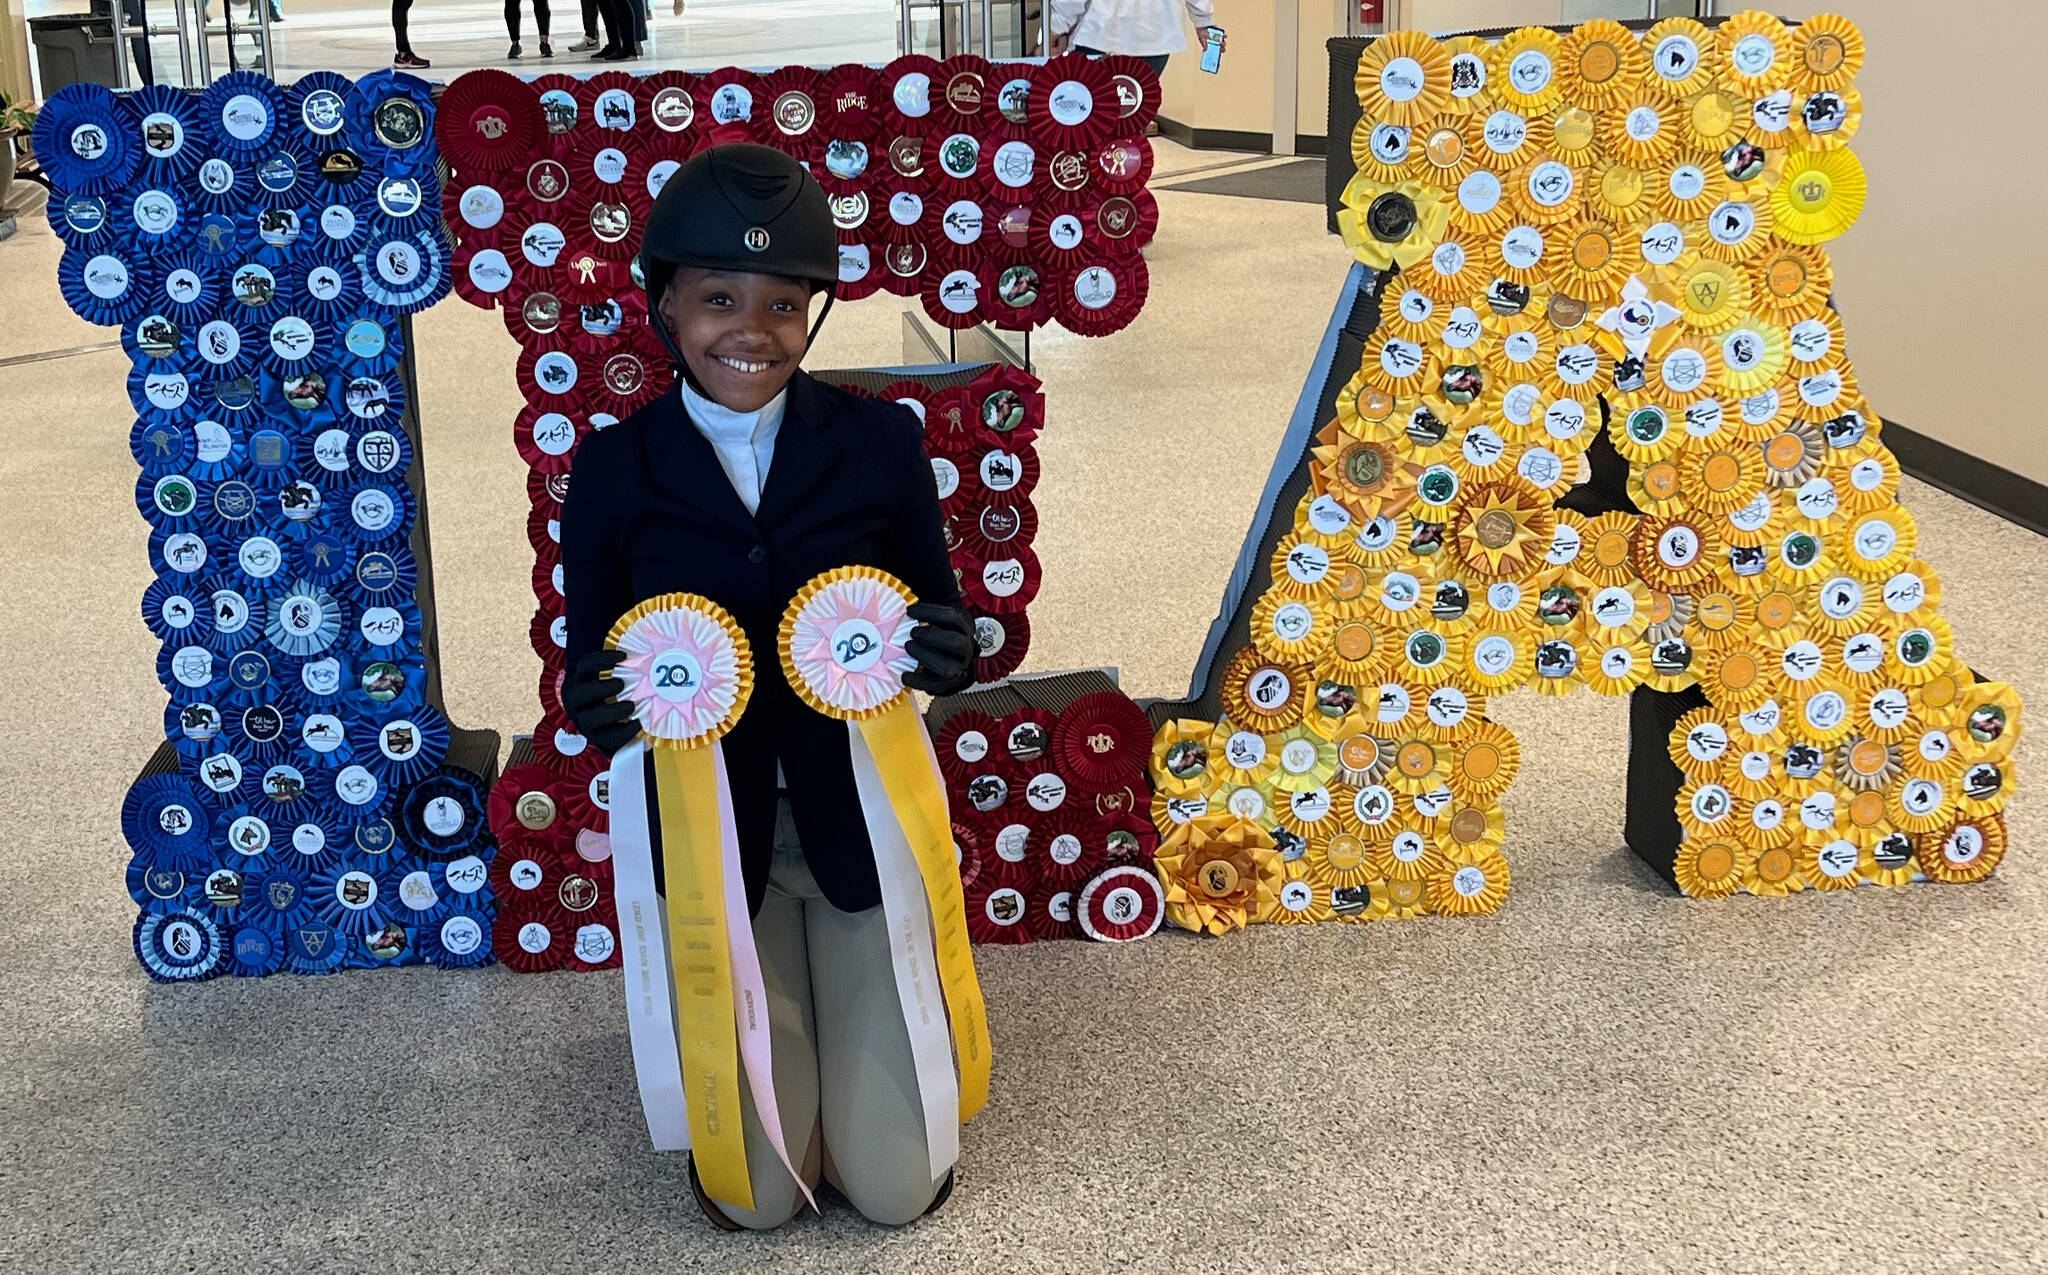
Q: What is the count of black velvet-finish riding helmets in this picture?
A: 1